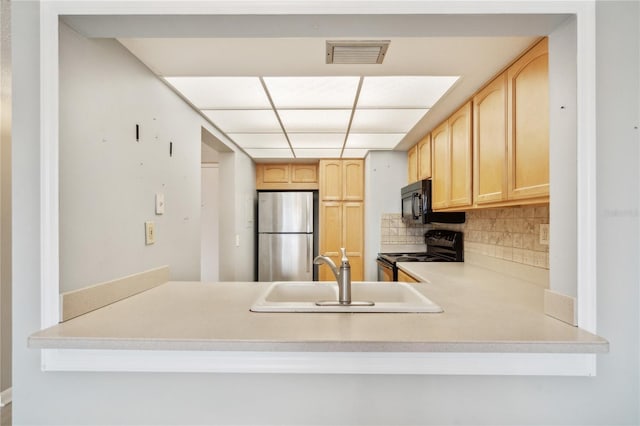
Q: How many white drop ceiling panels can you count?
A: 12